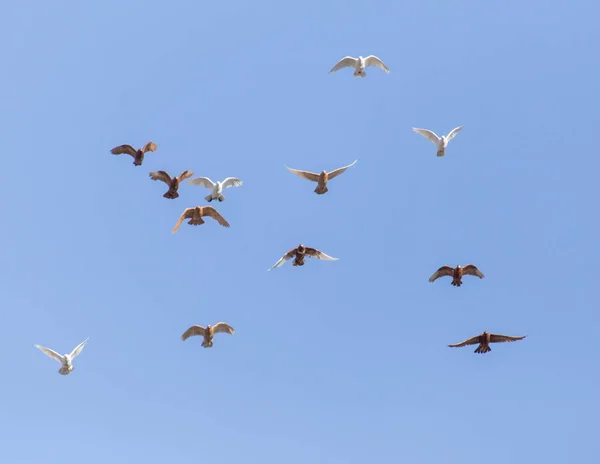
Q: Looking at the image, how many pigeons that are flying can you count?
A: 12